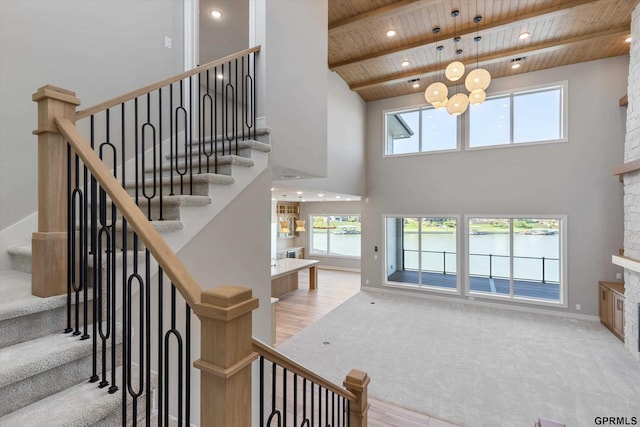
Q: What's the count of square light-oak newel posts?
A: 3